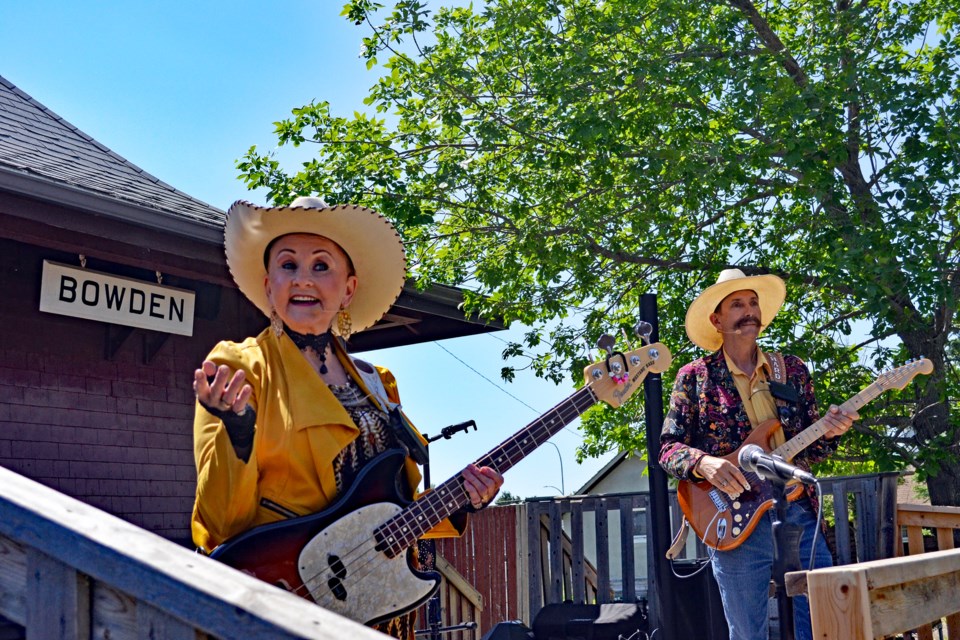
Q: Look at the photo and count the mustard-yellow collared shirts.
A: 1